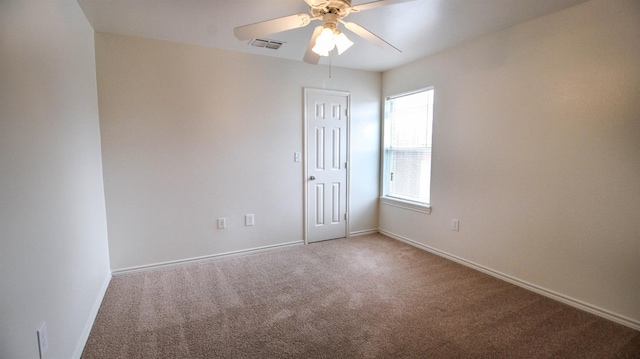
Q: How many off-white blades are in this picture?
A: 5